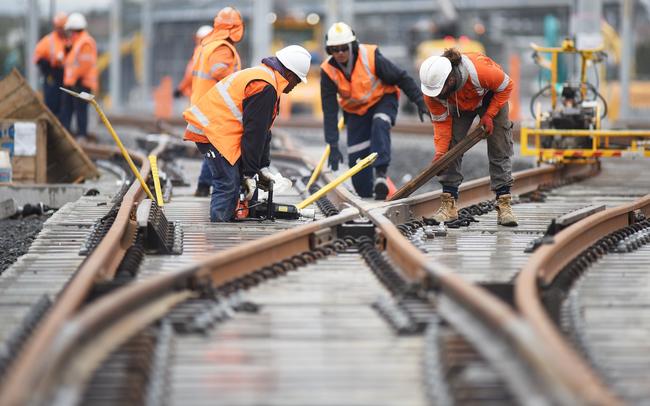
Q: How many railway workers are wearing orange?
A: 7